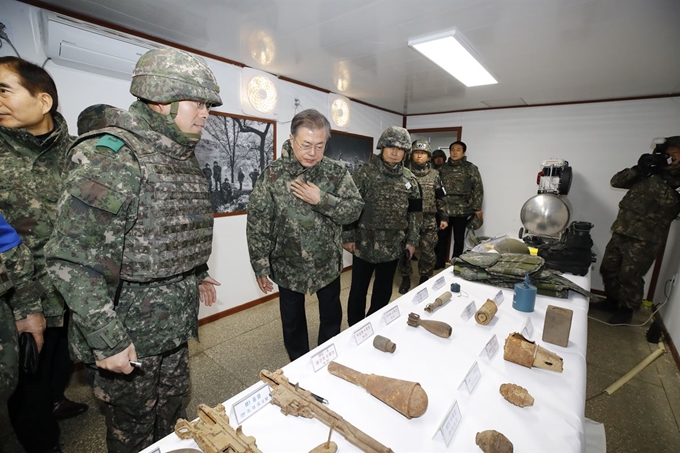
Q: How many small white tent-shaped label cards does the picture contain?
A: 12